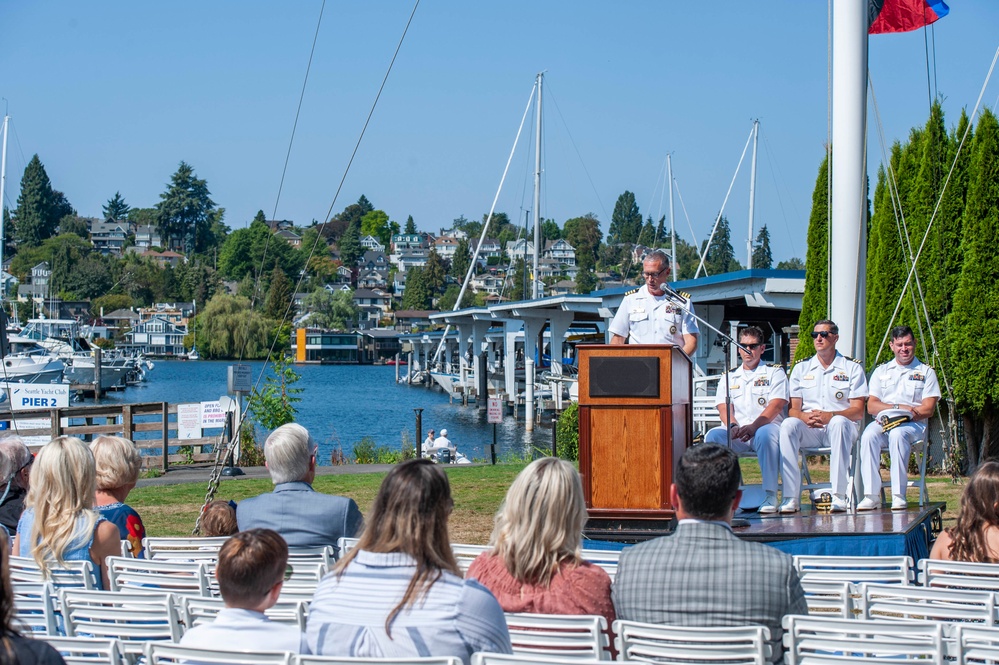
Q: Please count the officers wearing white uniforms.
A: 4